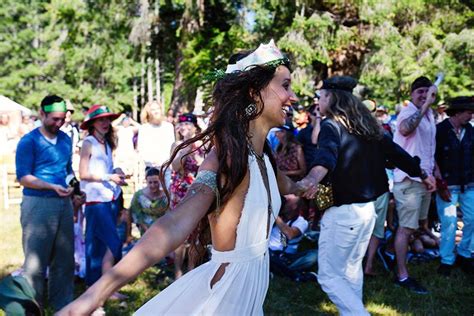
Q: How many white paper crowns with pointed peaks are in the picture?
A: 1